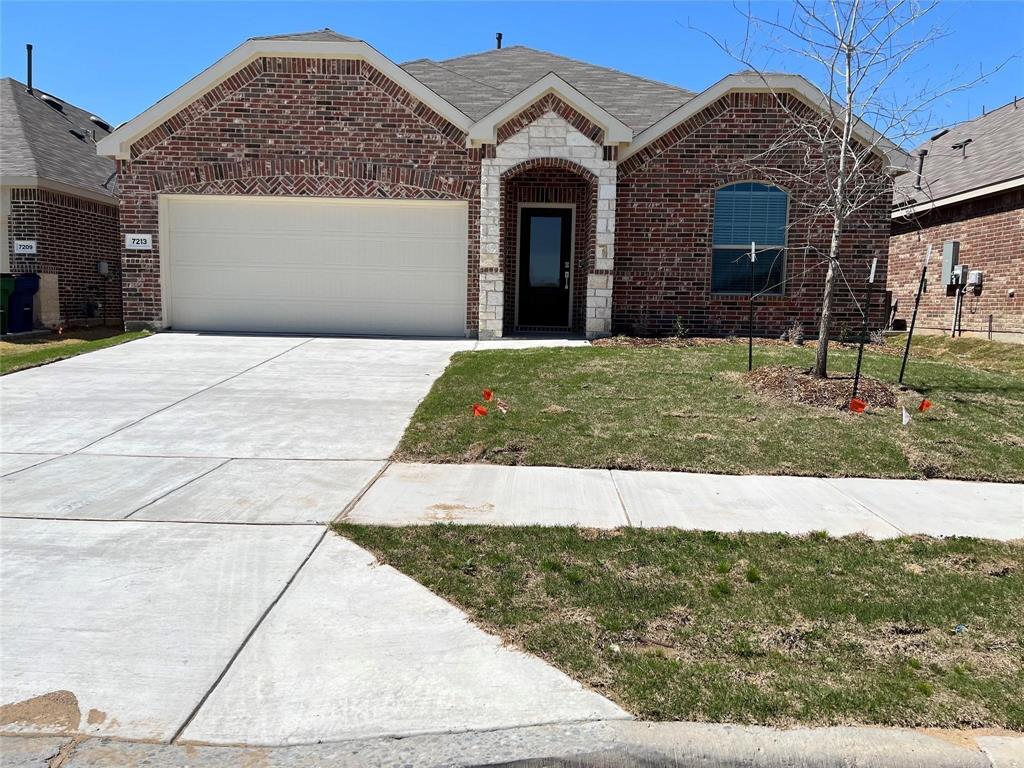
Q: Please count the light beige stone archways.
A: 1